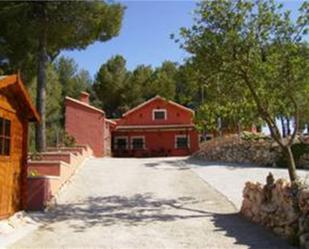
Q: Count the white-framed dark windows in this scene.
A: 4